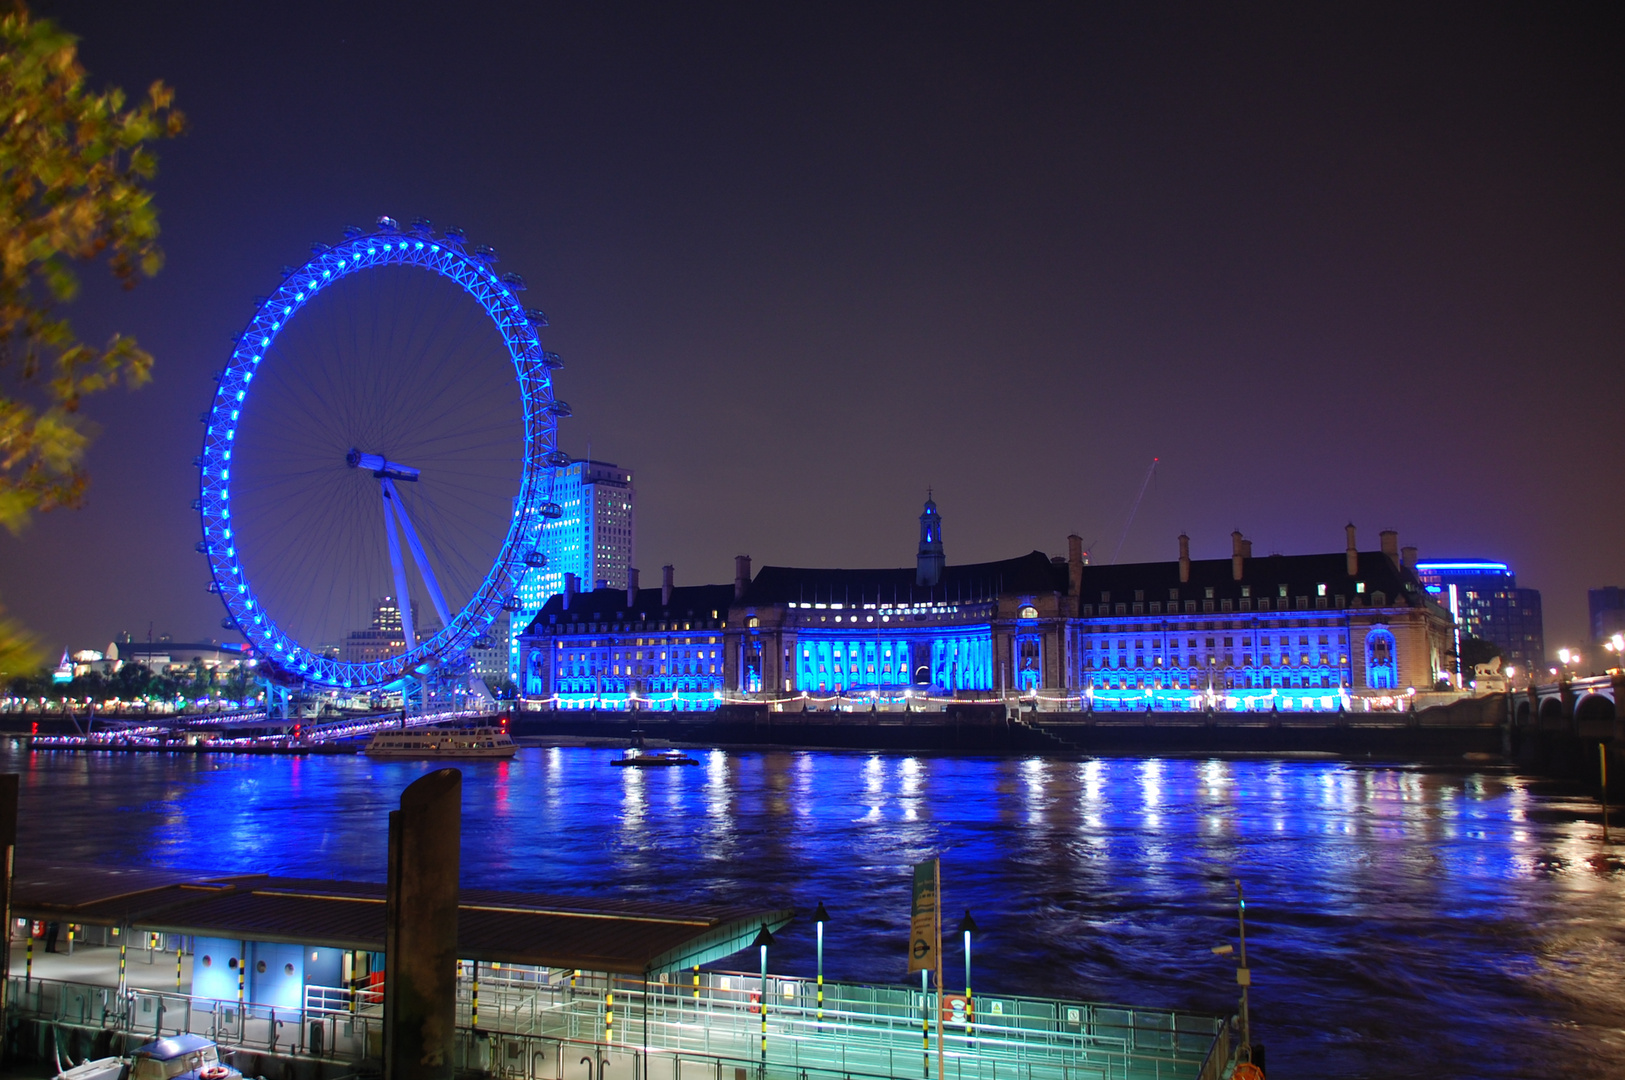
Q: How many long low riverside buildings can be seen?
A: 1